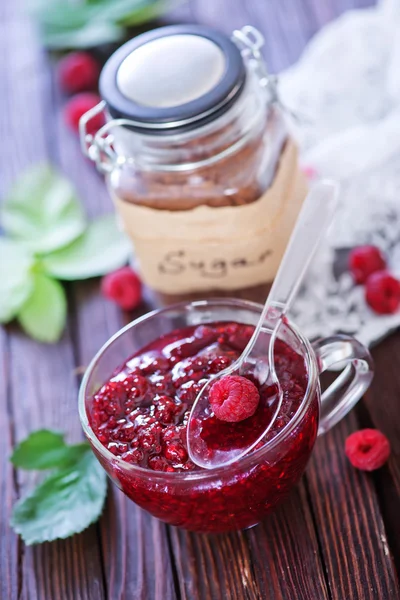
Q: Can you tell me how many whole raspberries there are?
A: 7